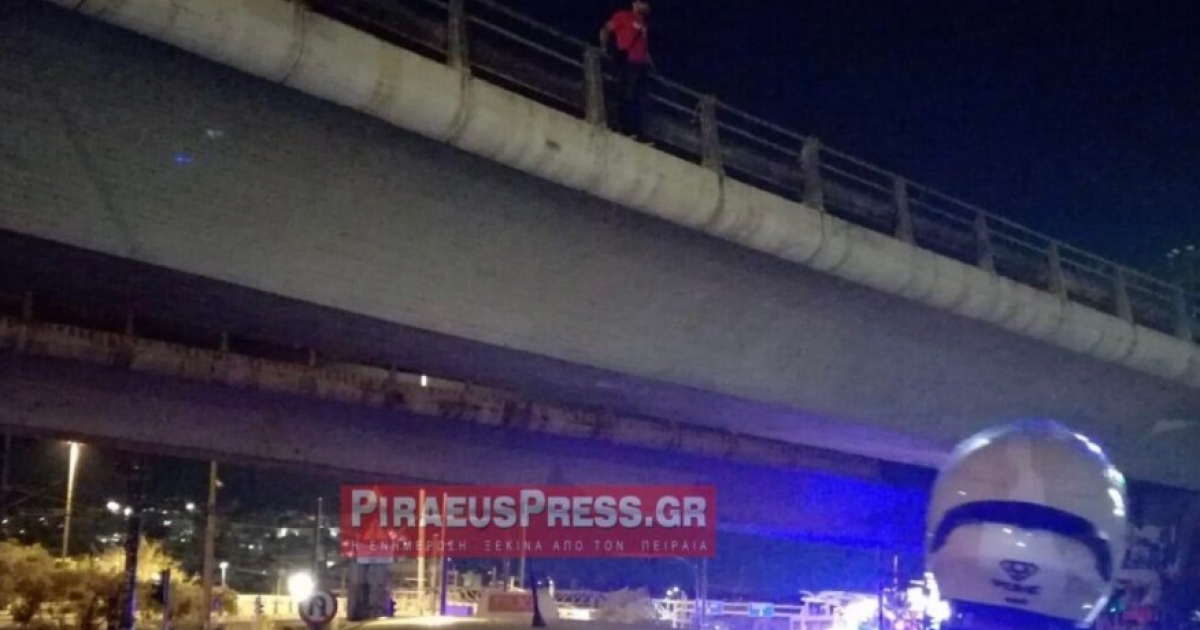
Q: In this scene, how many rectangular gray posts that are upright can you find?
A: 9